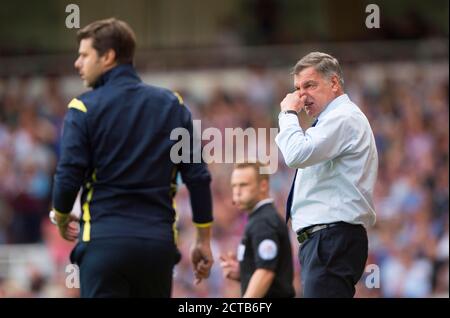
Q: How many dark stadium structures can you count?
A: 1